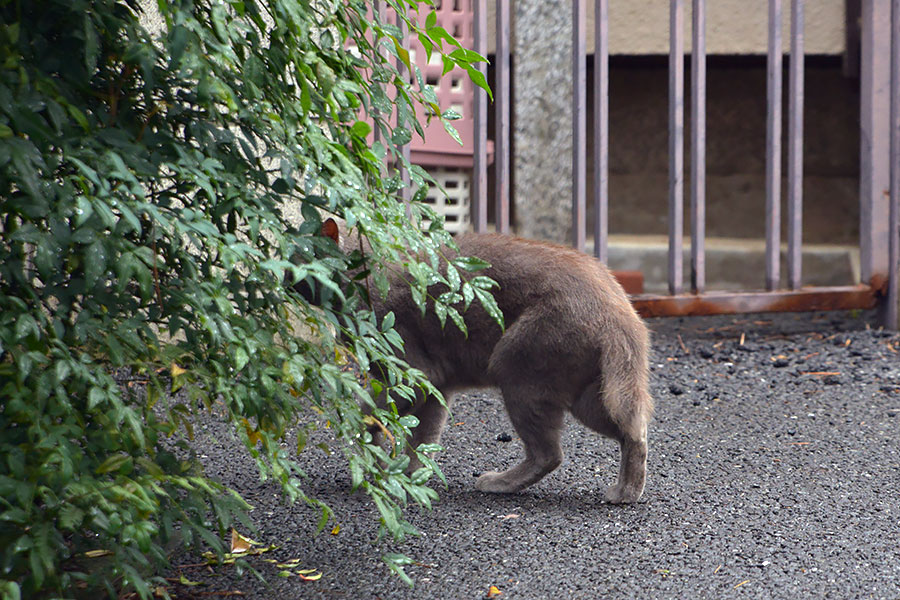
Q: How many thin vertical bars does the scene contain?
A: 10